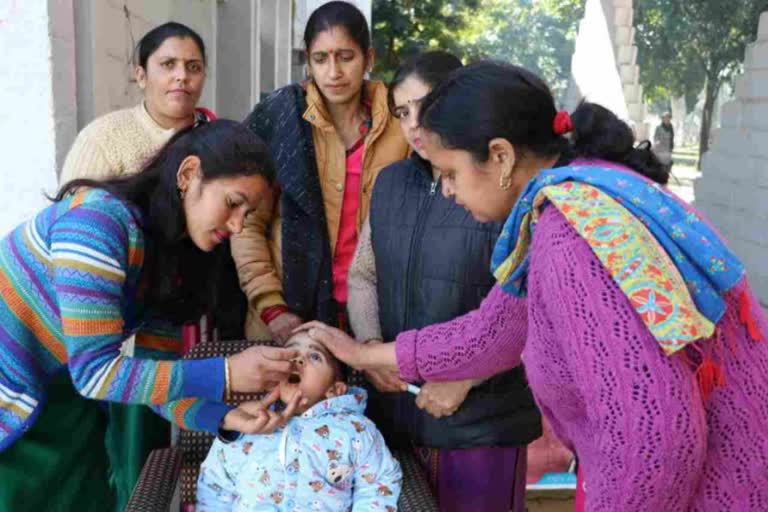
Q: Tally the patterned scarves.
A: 1